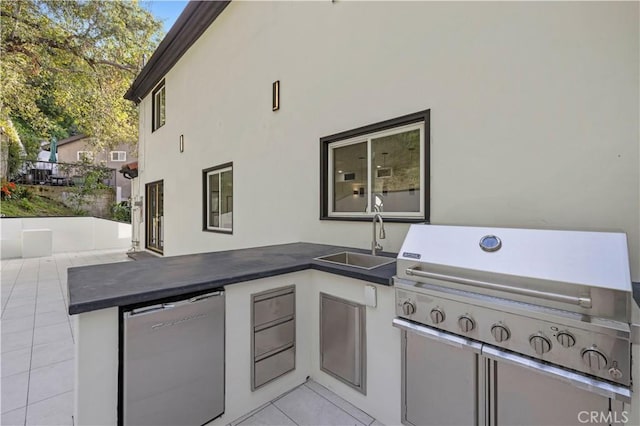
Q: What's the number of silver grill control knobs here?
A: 7